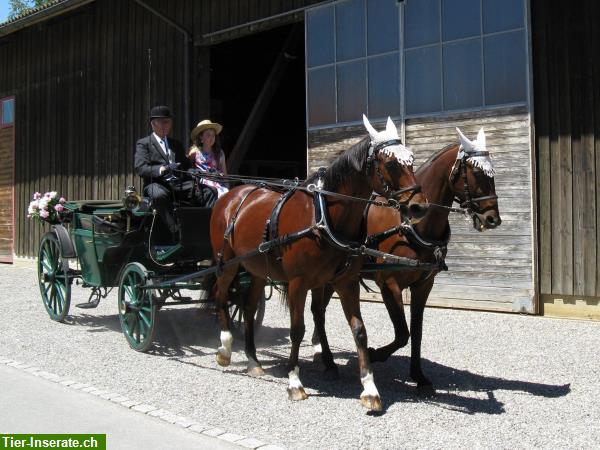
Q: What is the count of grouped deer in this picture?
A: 0